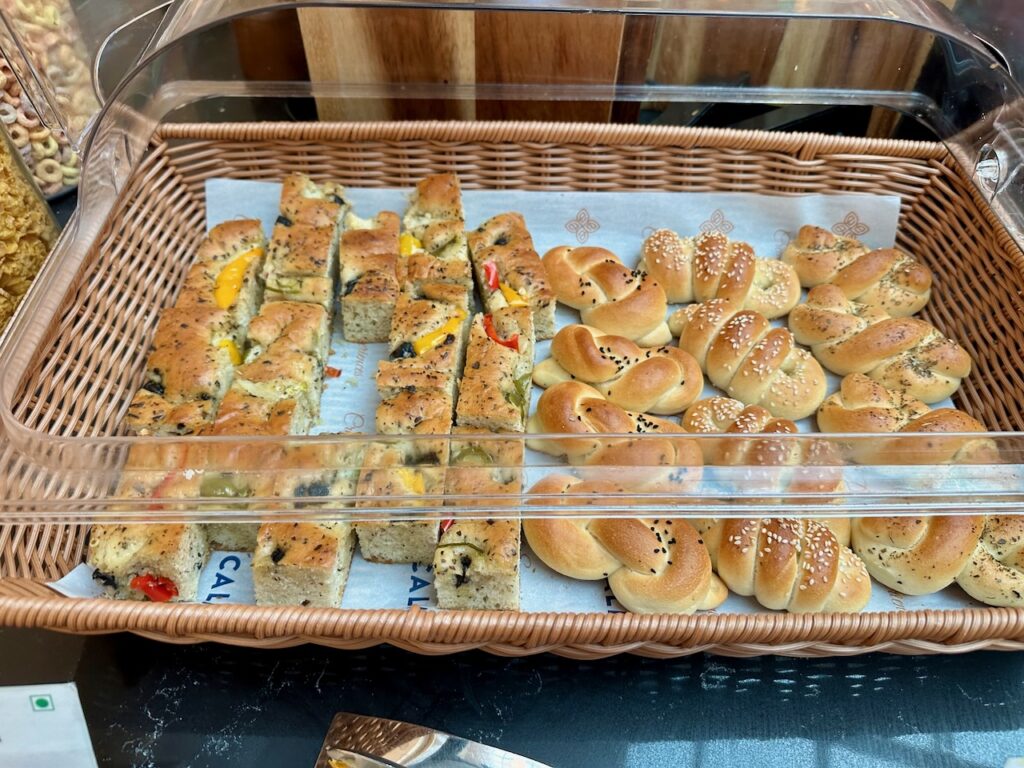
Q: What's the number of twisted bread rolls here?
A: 12